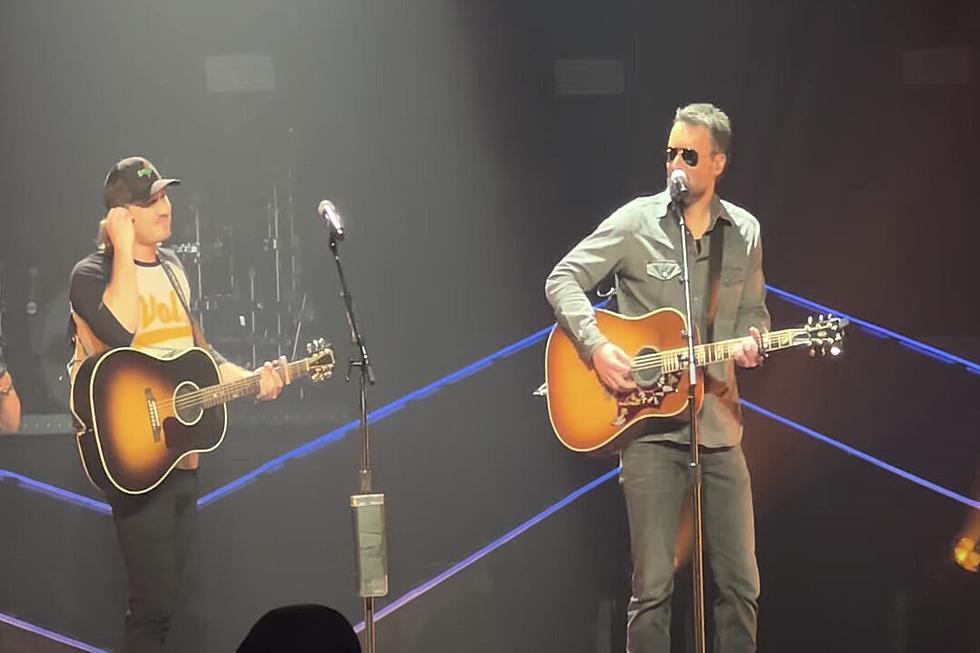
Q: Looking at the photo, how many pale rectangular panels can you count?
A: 3